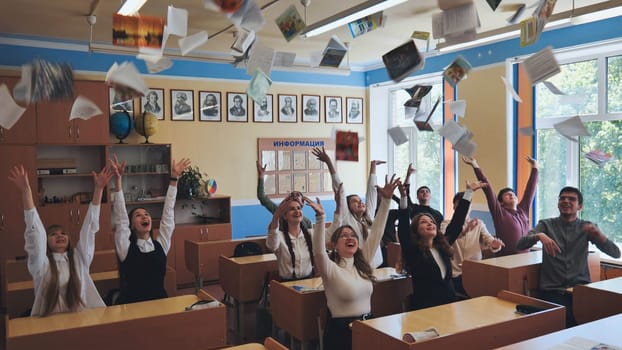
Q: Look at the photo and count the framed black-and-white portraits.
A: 10